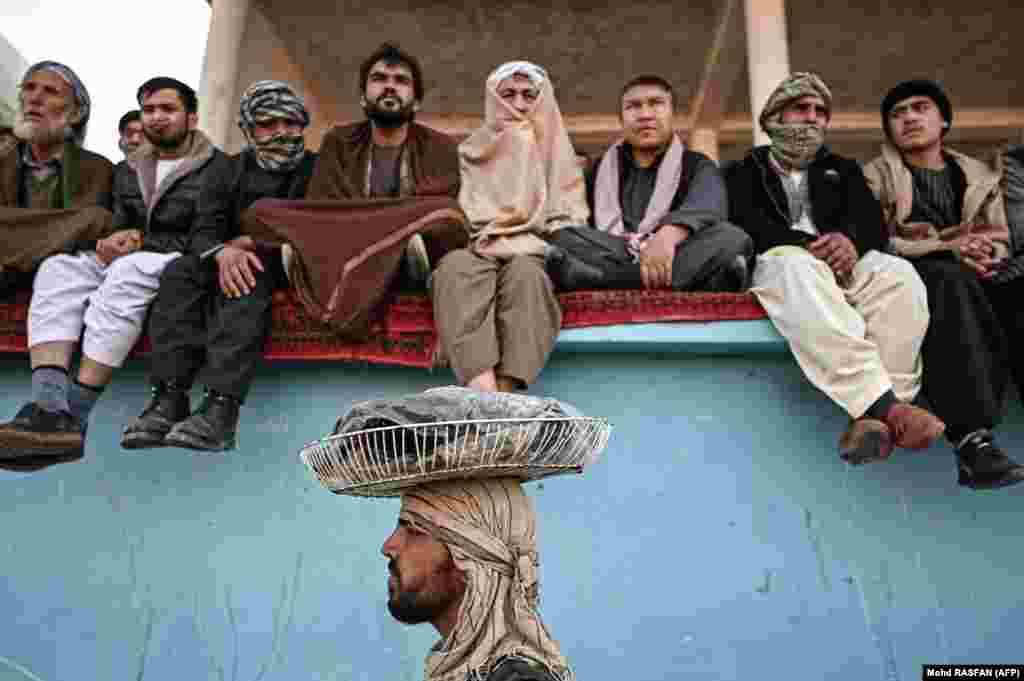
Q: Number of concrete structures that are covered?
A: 1